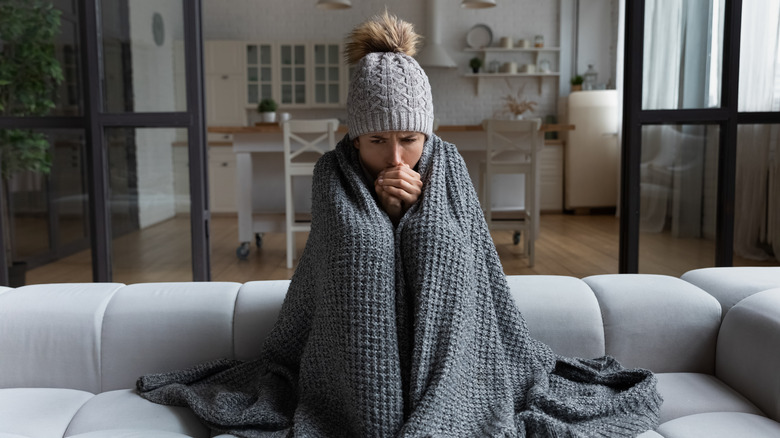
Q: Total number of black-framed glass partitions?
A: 2